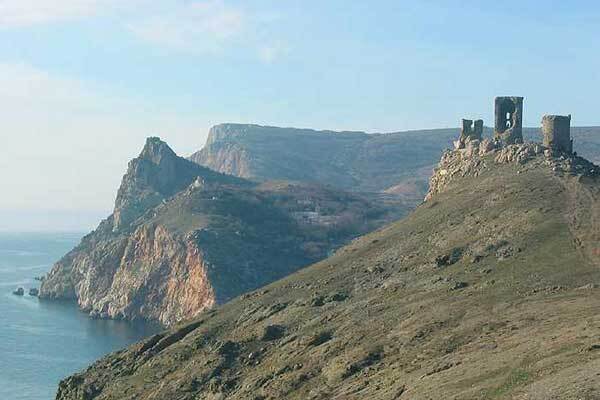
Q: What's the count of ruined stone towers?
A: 3